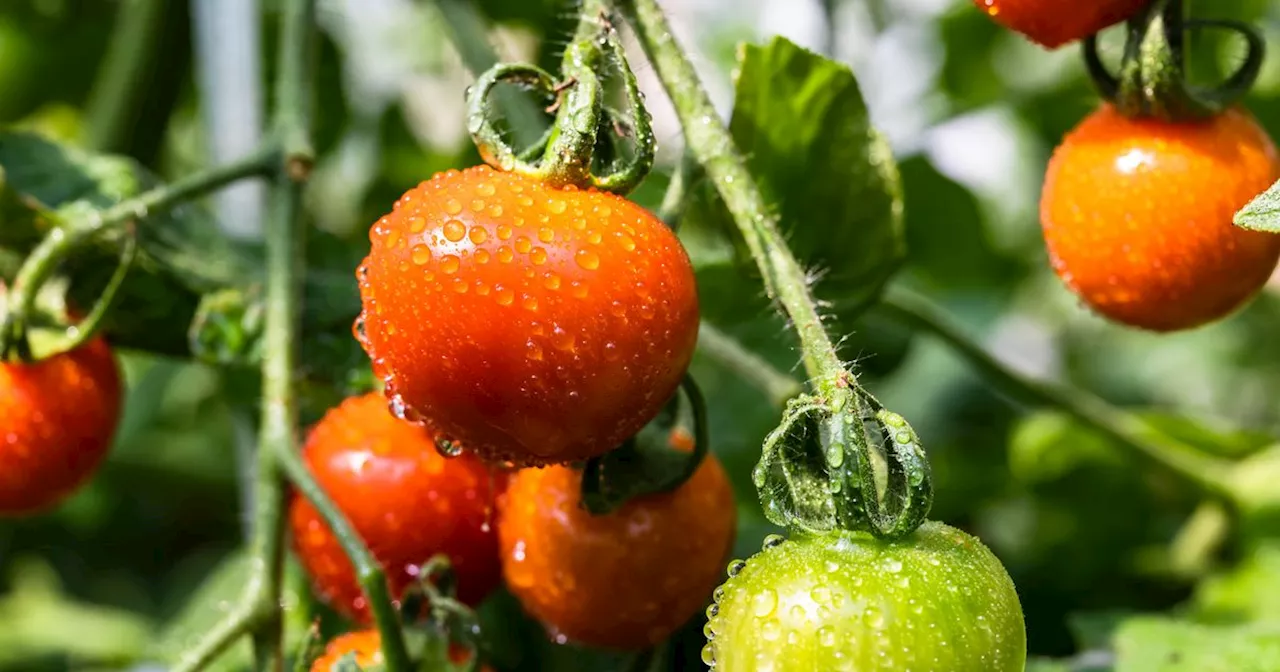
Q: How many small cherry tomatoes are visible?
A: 8